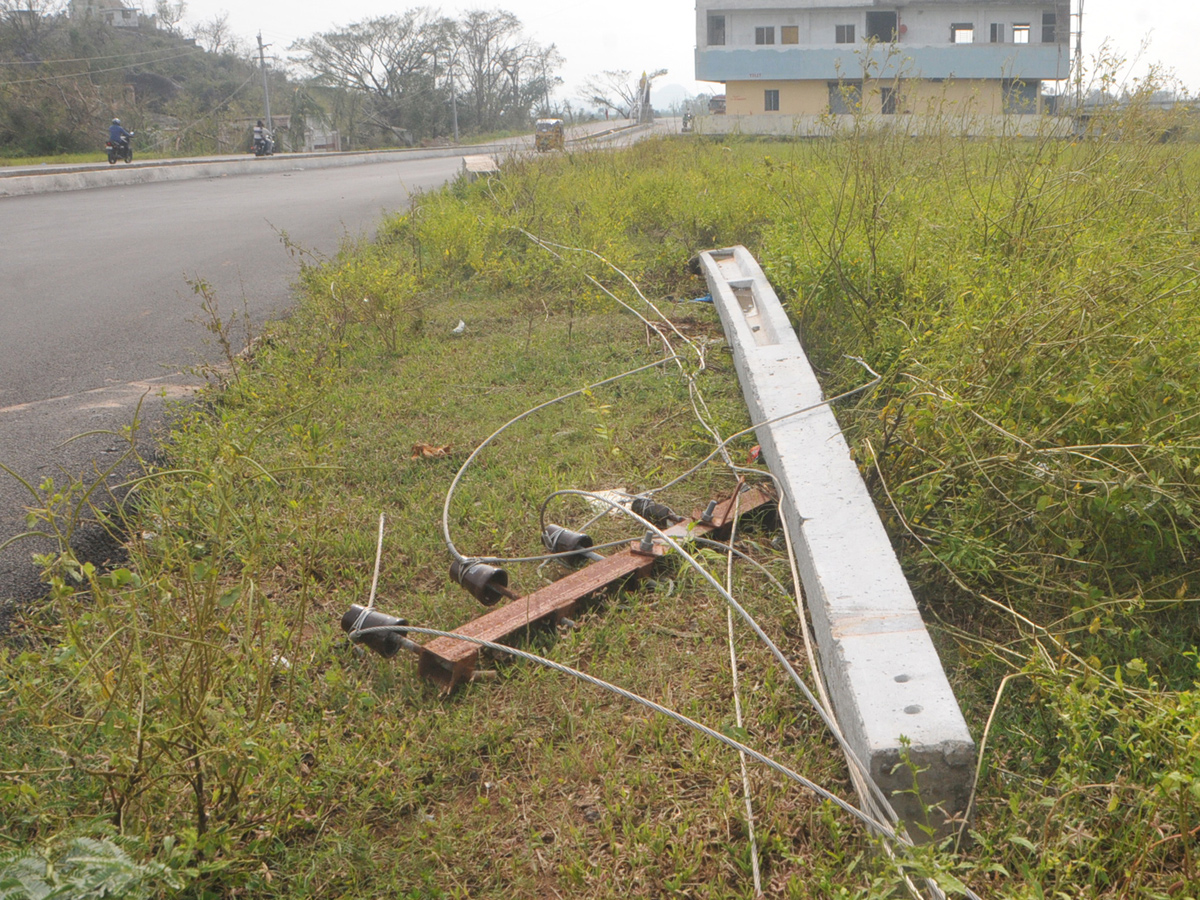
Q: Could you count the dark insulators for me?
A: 4